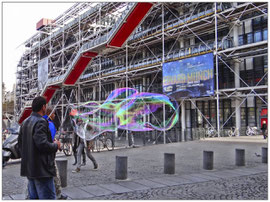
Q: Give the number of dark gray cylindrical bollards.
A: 6